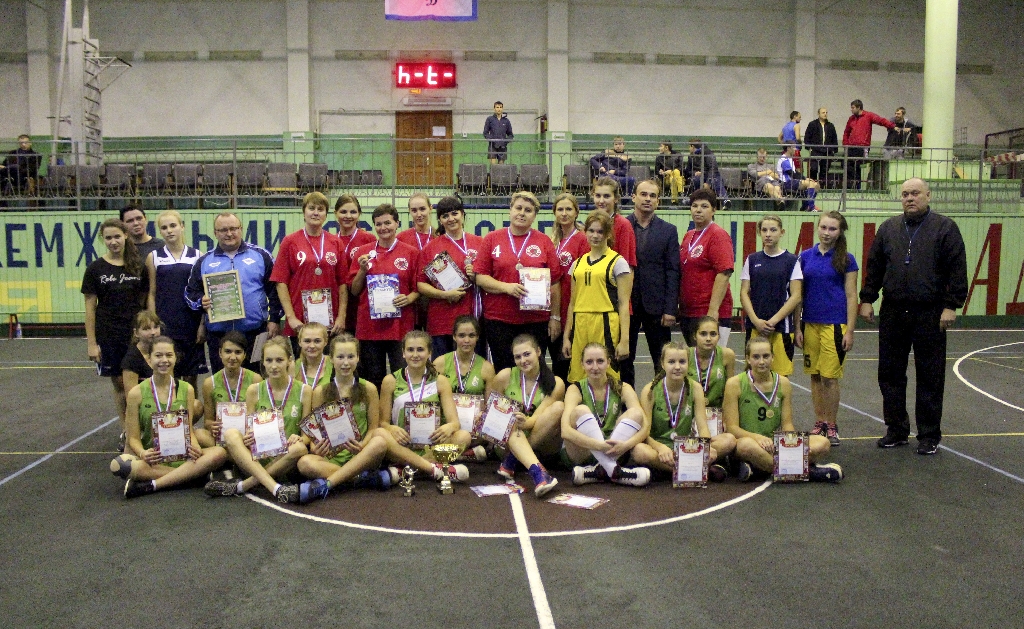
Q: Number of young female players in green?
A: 12